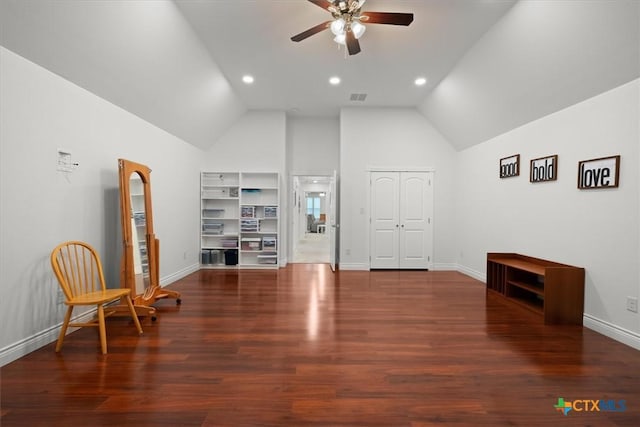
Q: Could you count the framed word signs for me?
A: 3